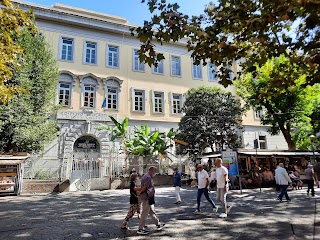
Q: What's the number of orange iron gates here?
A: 0